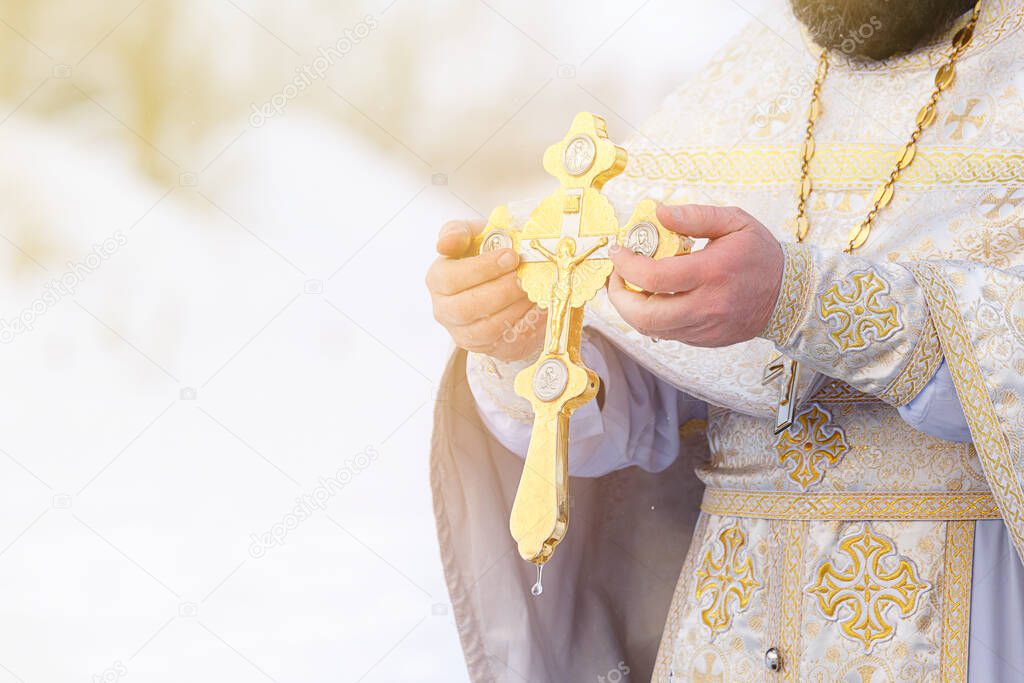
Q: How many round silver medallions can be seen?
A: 4